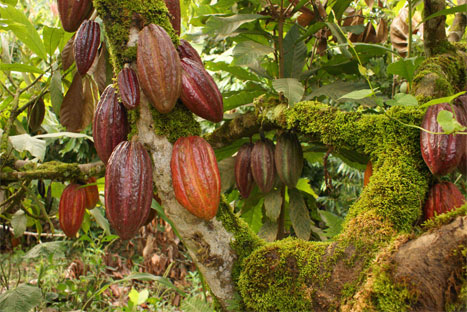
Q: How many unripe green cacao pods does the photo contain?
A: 1